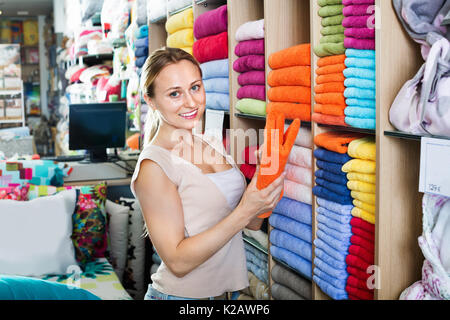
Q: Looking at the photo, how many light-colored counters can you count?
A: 1